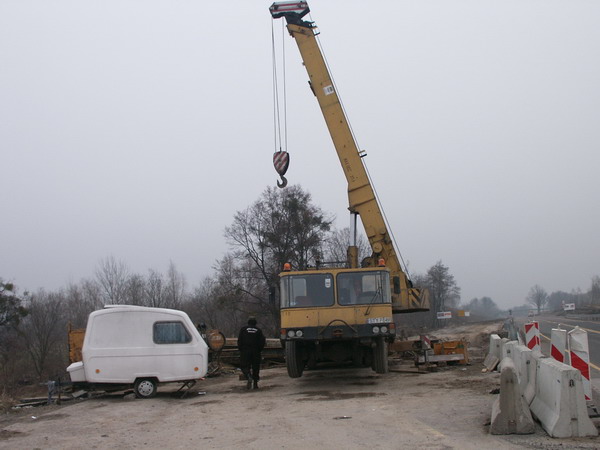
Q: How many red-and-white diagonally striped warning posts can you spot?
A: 3